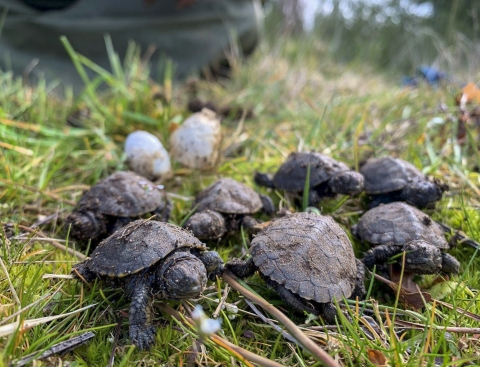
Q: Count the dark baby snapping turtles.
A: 7